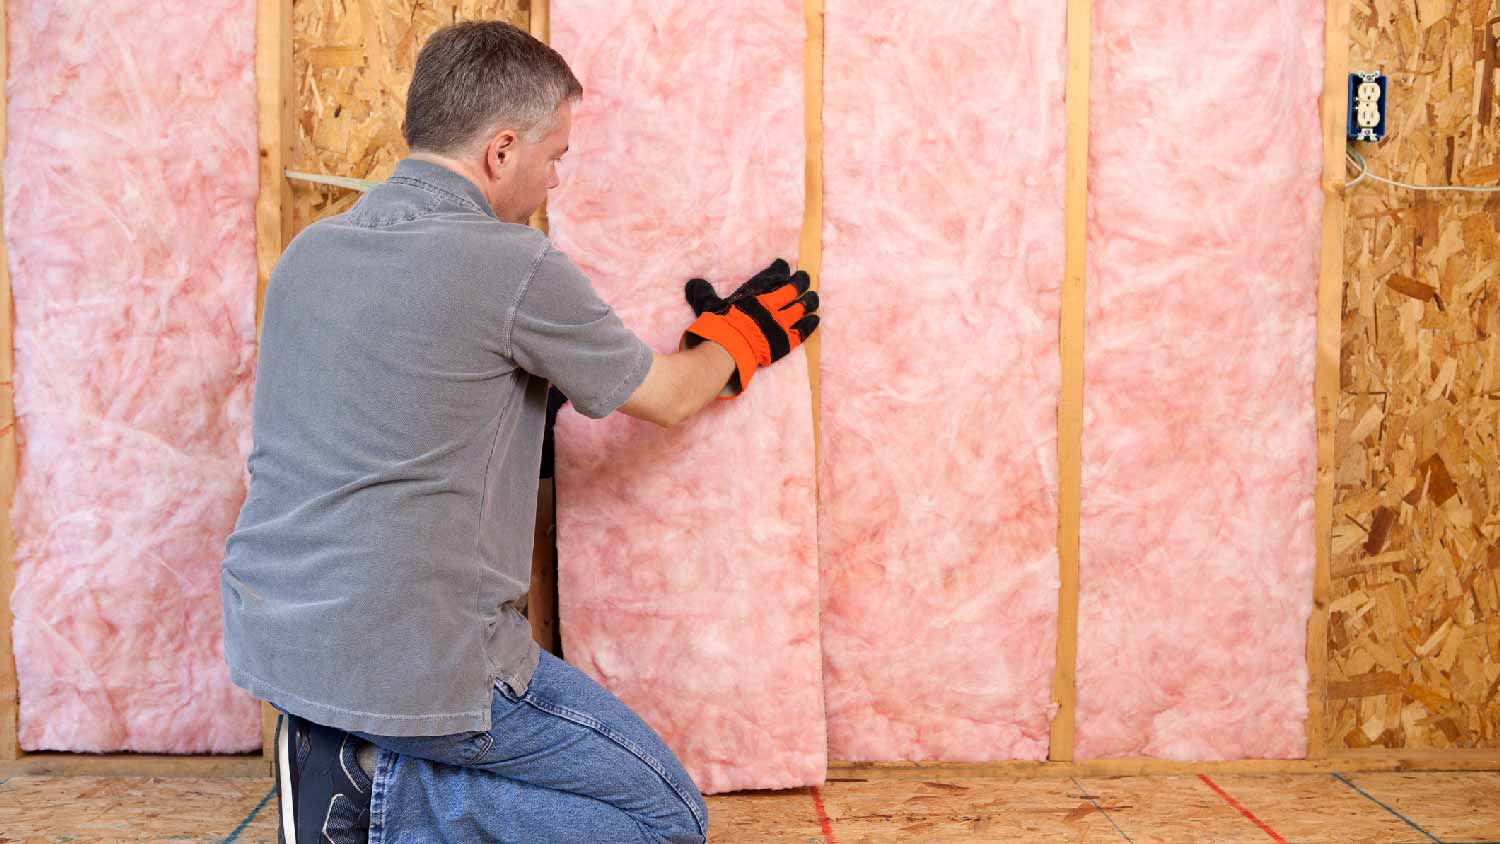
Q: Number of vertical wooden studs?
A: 6